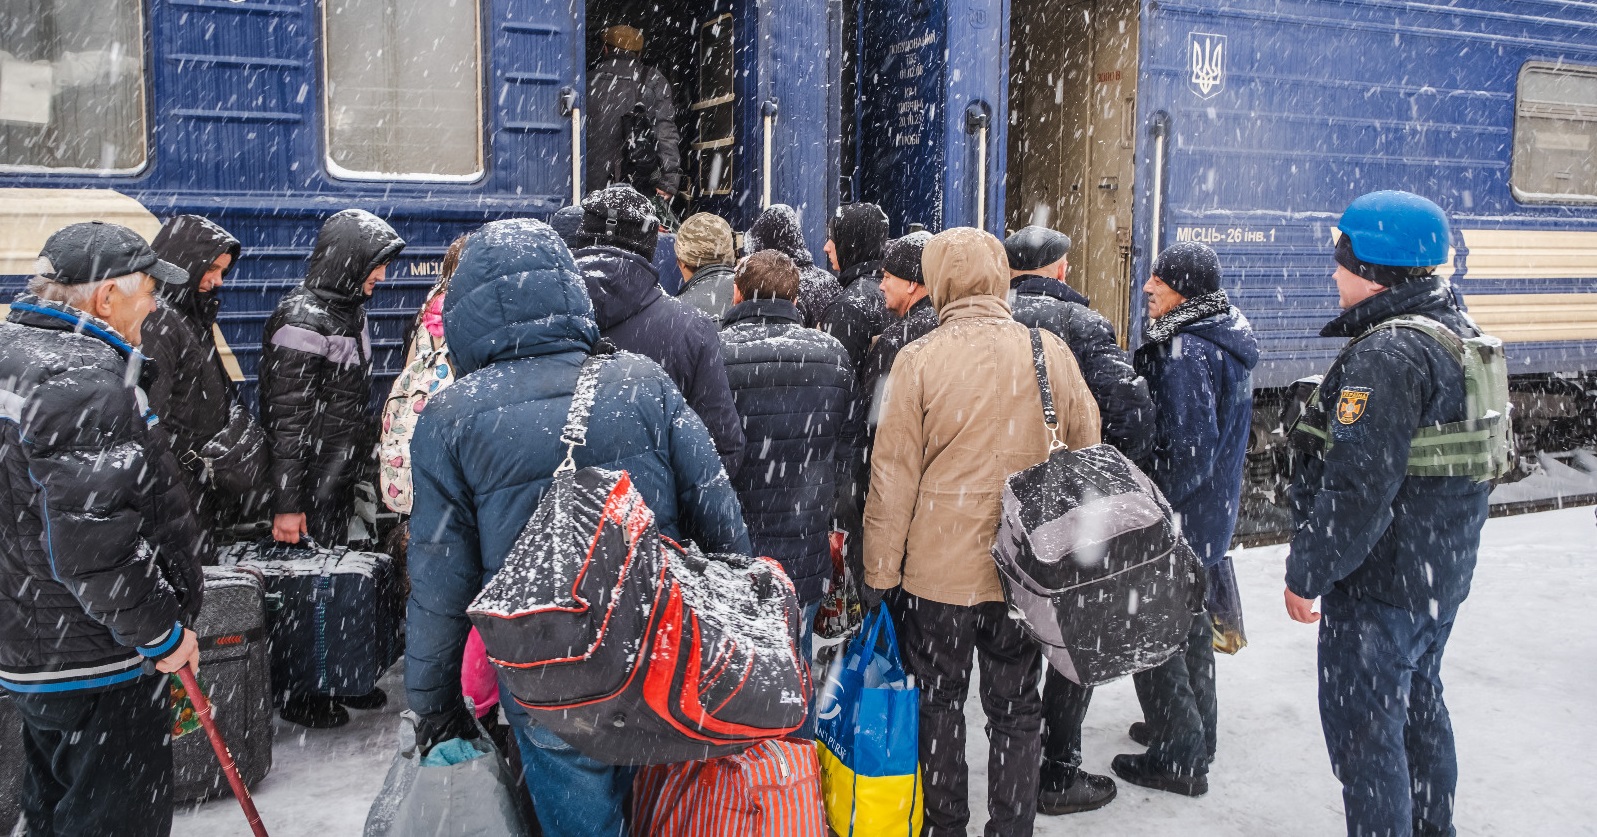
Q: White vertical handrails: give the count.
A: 4